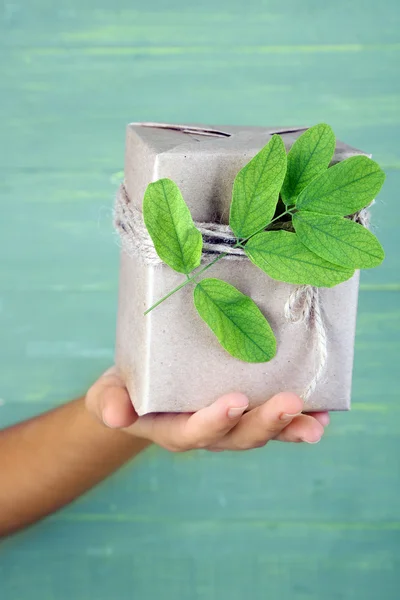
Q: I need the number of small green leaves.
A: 7